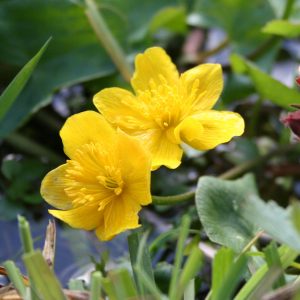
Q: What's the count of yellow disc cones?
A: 0